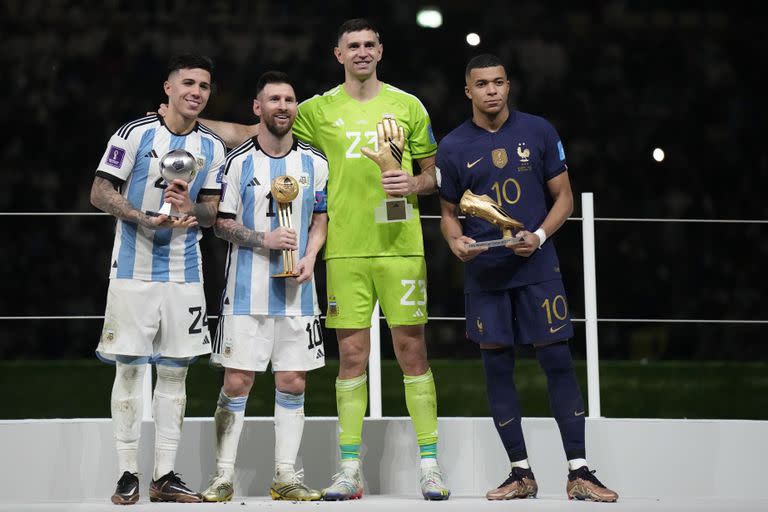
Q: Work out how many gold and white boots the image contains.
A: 2